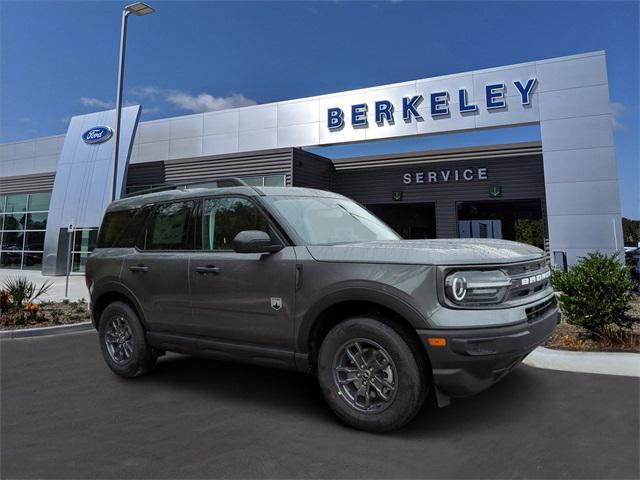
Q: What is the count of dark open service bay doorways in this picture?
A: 2